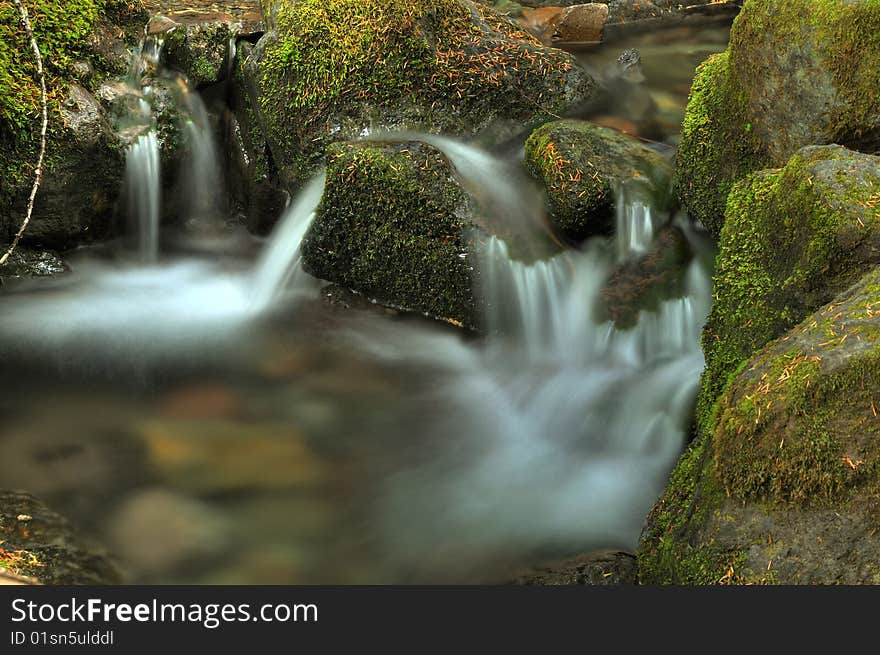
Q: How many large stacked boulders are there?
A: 3